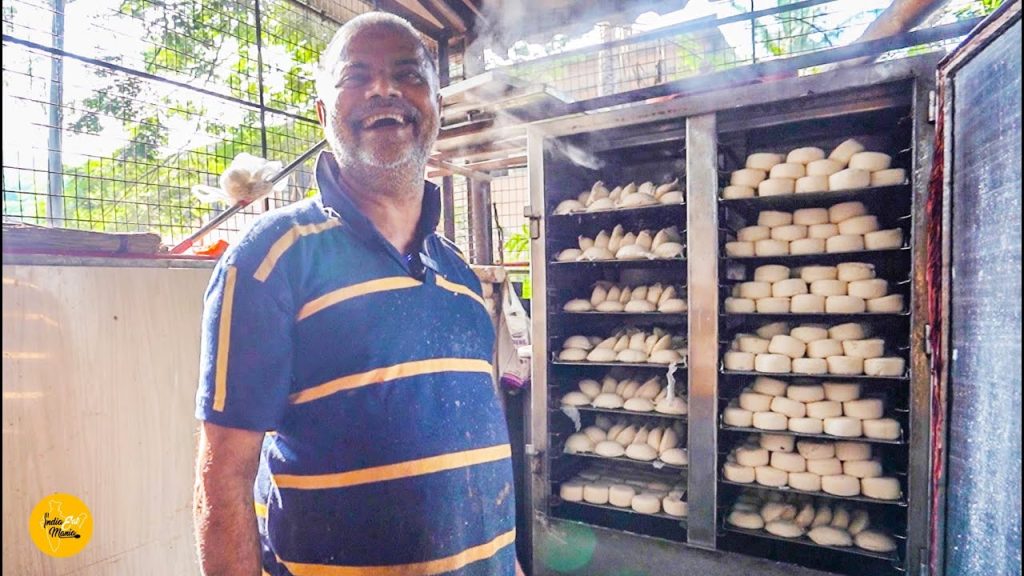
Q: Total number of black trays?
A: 14